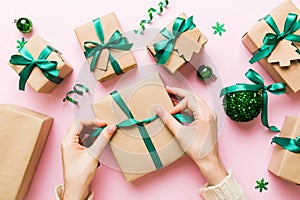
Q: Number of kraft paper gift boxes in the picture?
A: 7